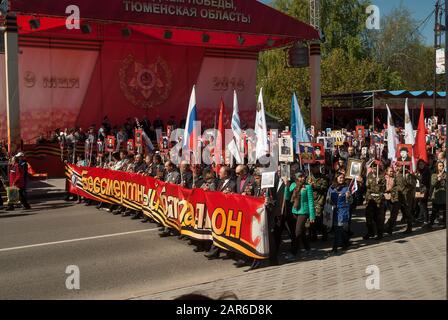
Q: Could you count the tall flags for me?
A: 8